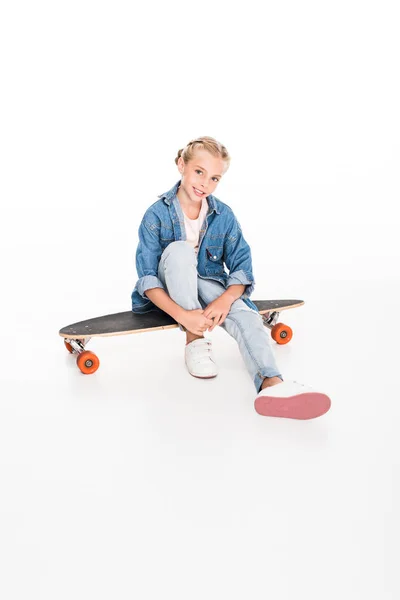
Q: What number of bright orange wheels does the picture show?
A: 3